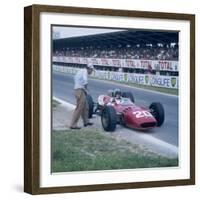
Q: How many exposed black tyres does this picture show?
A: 4